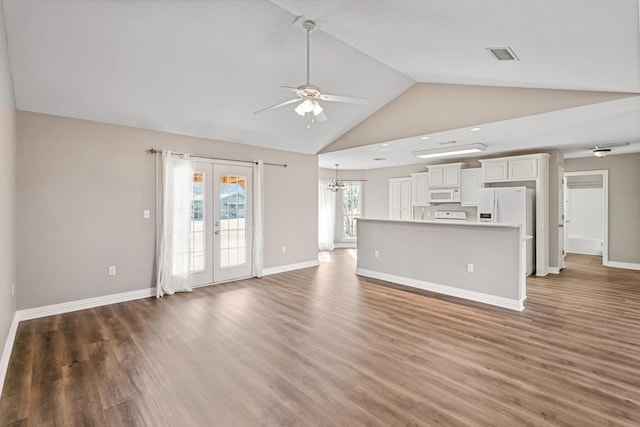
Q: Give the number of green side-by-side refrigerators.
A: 0